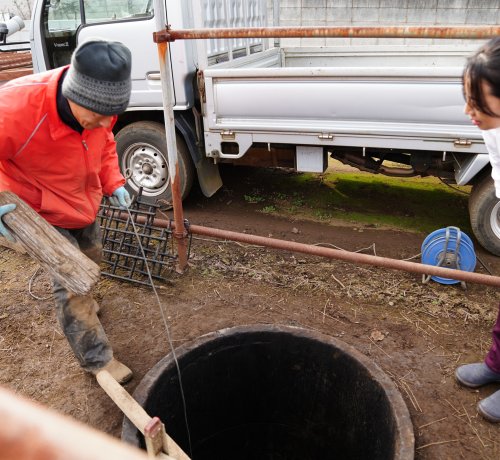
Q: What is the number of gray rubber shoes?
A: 2